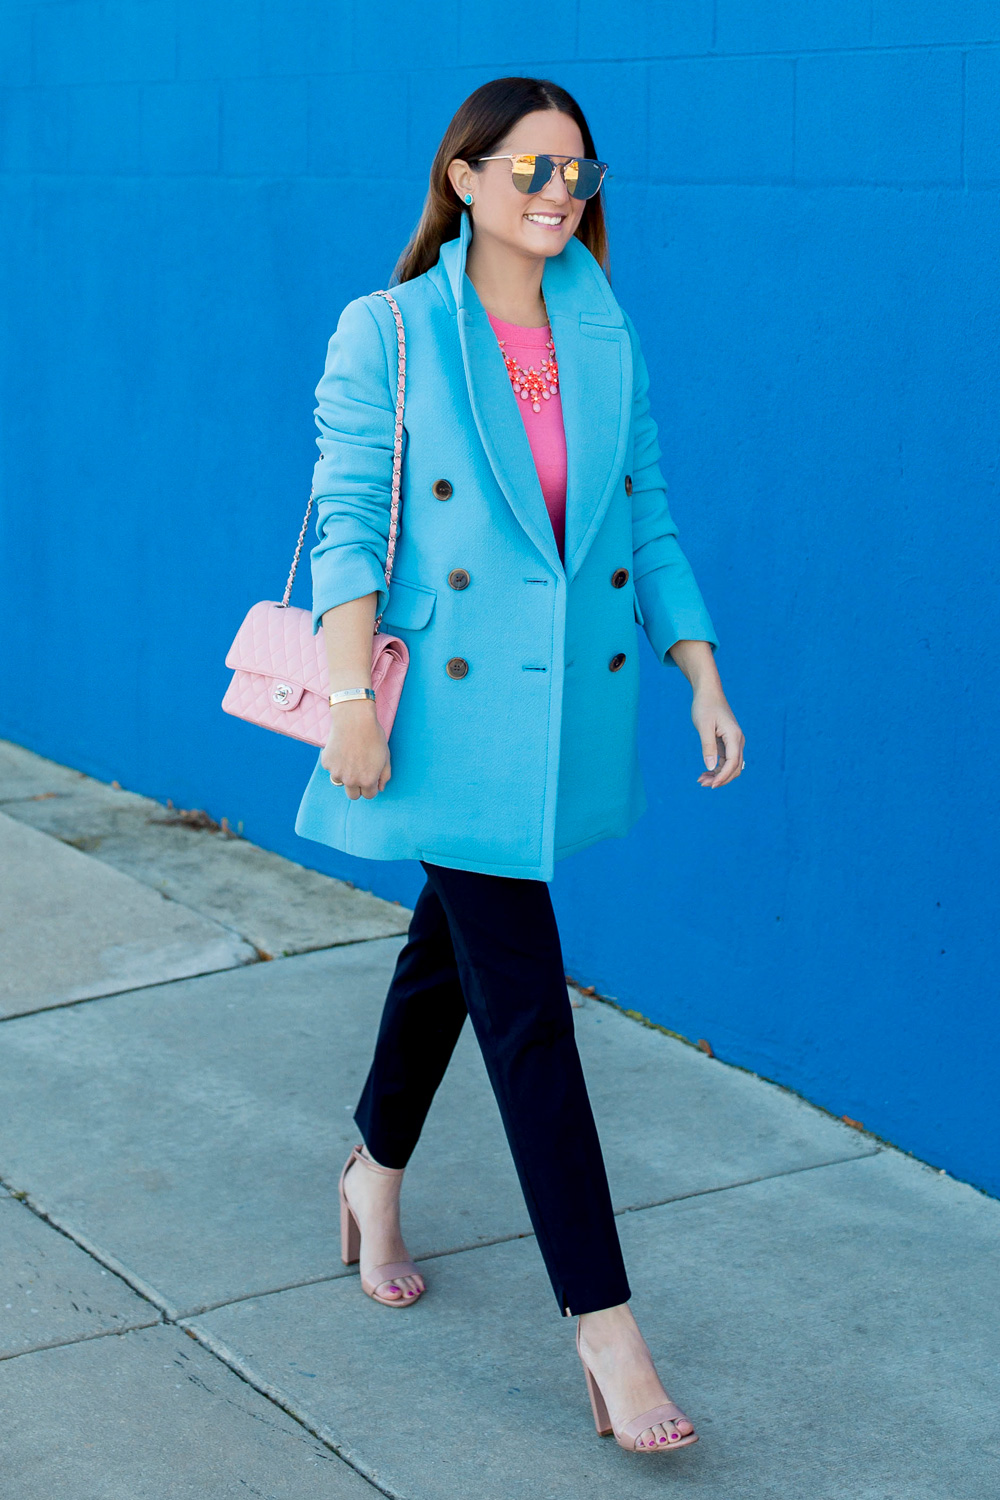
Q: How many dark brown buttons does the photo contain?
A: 6